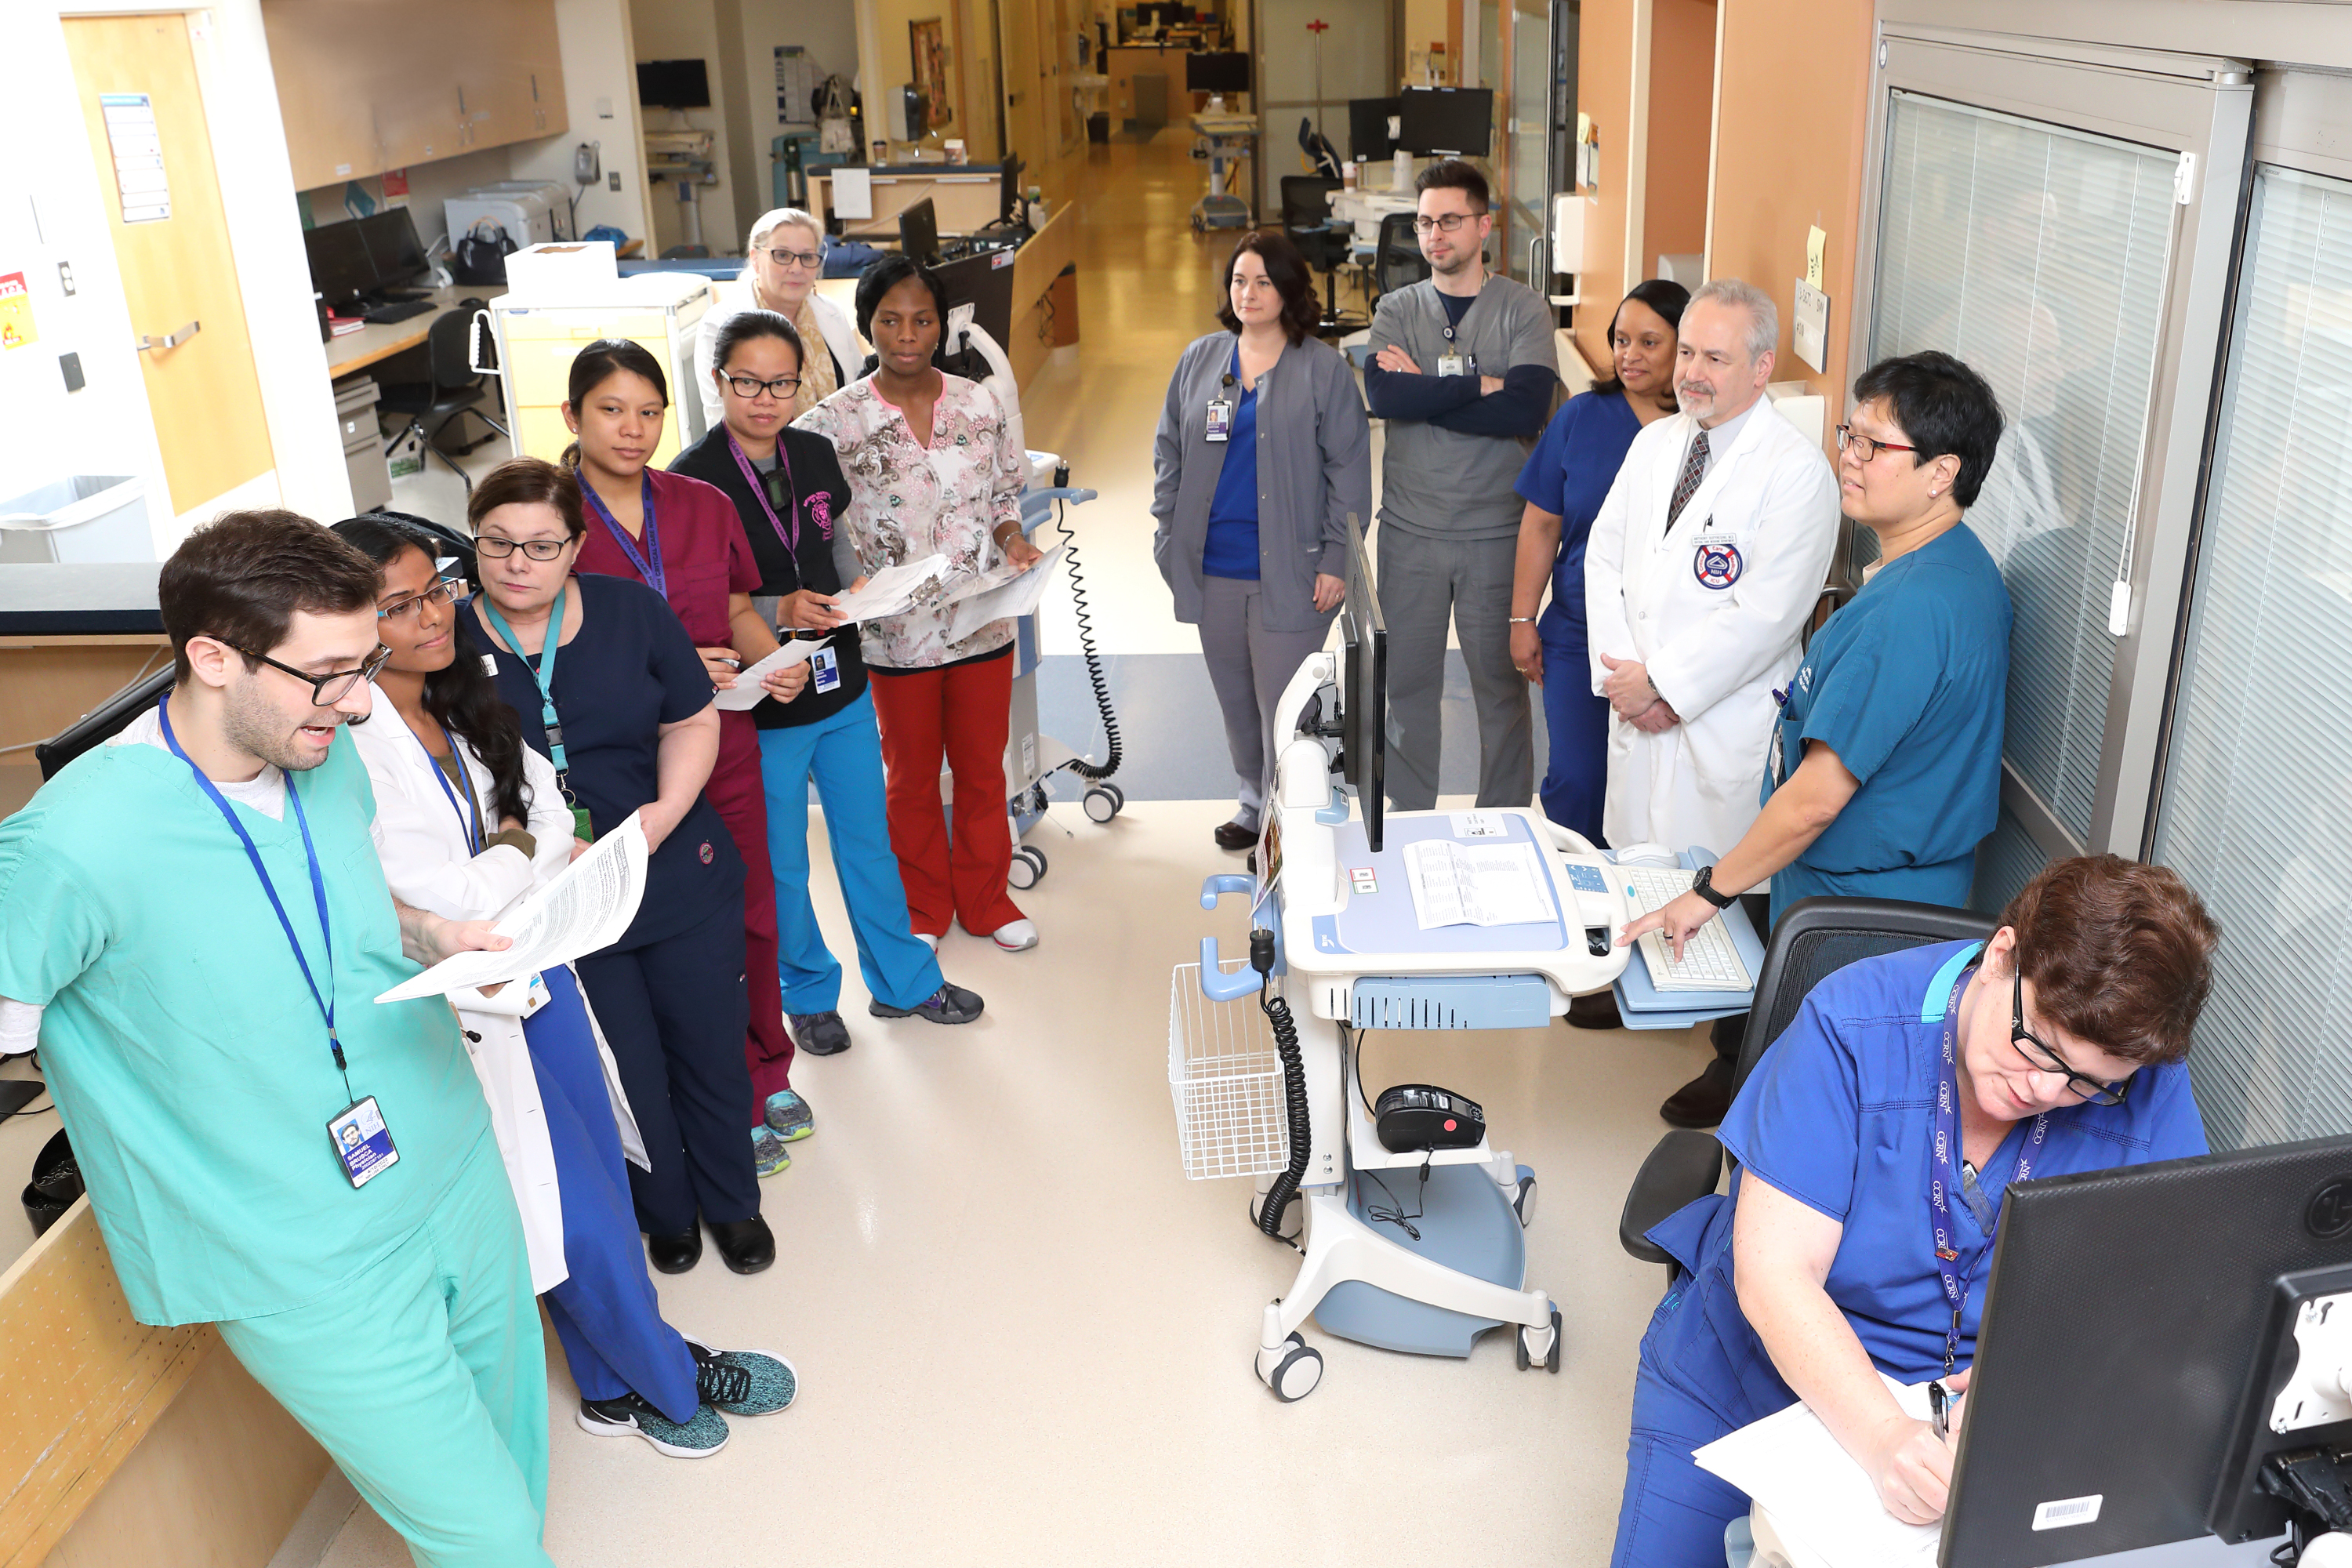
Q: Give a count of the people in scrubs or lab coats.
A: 13